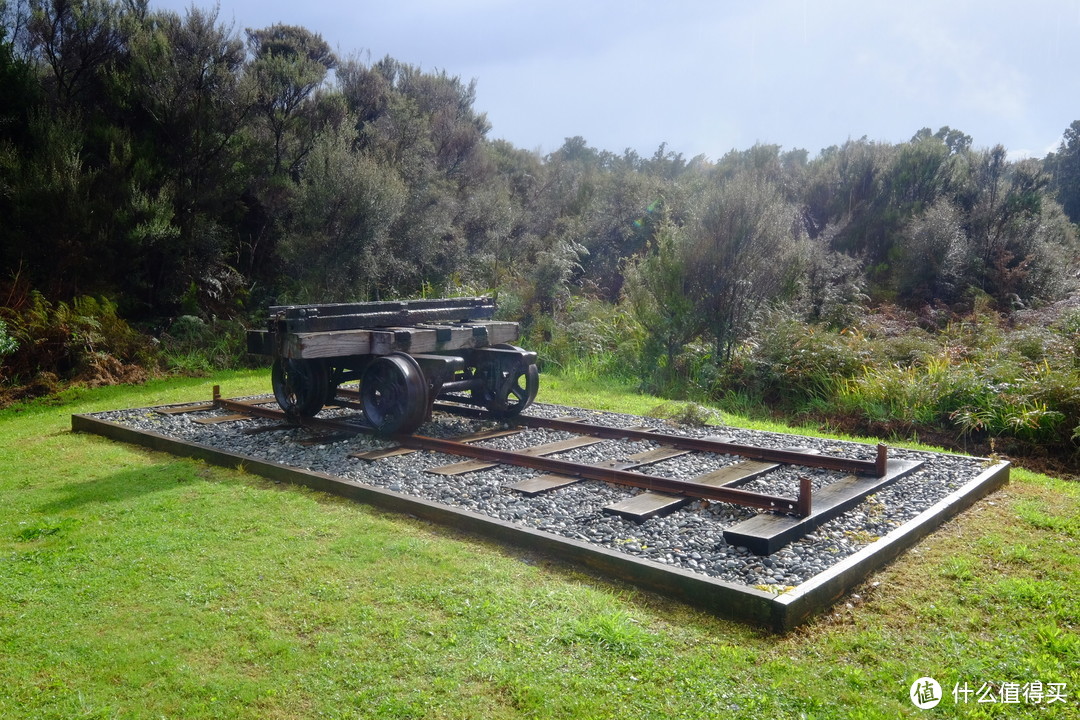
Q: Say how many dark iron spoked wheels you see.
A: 3